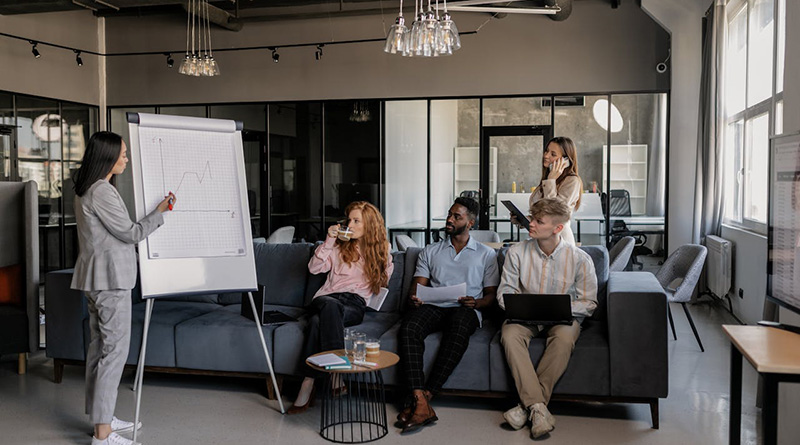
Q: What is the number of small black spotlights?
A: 5